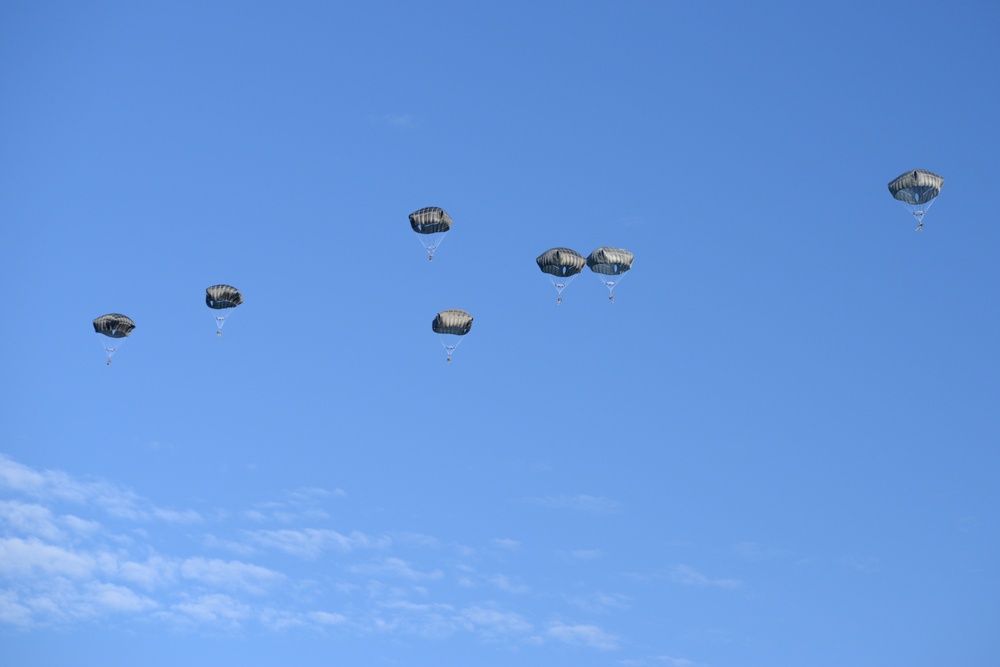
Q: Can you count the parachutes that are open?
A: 7